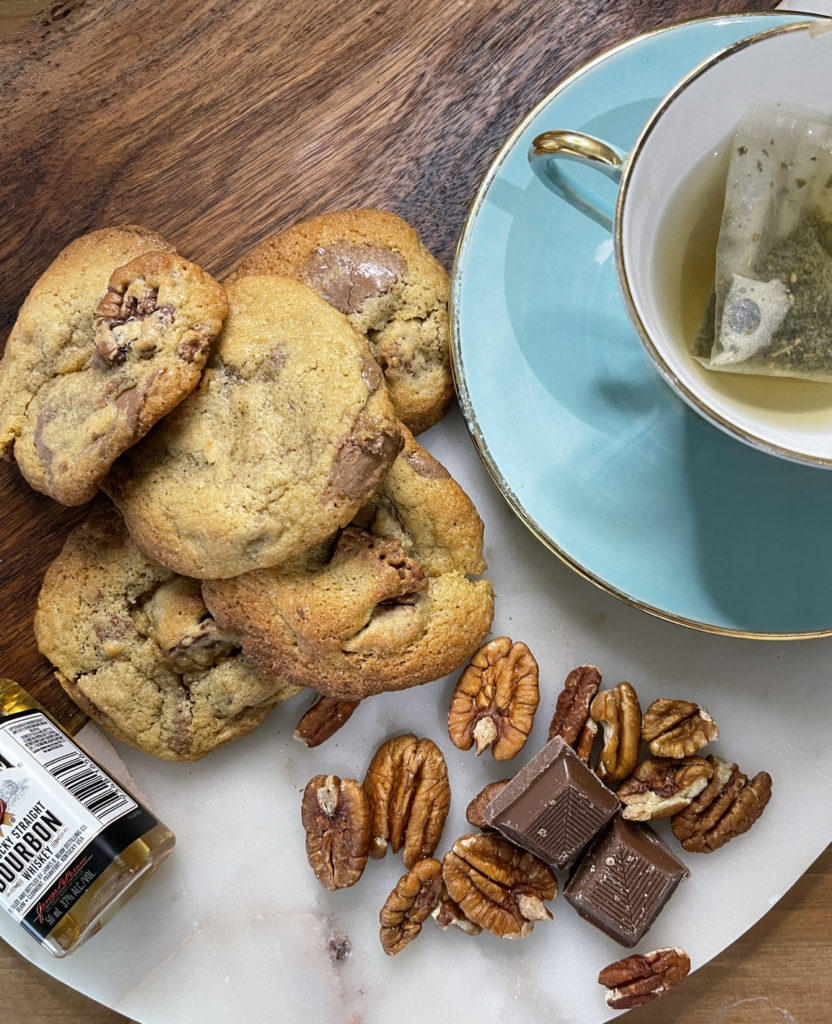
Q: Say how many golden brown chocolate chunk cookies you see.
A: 5